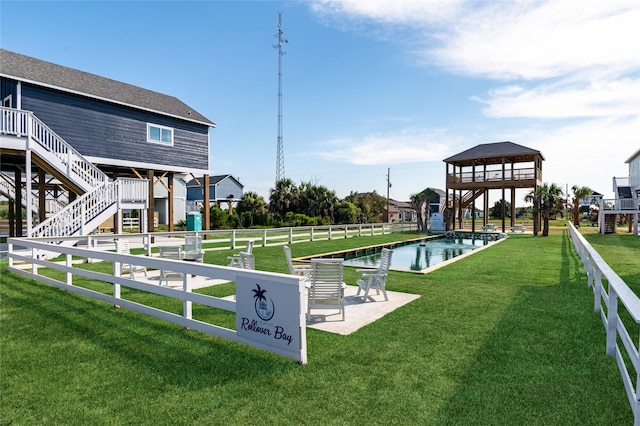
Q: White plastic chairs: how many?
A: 8